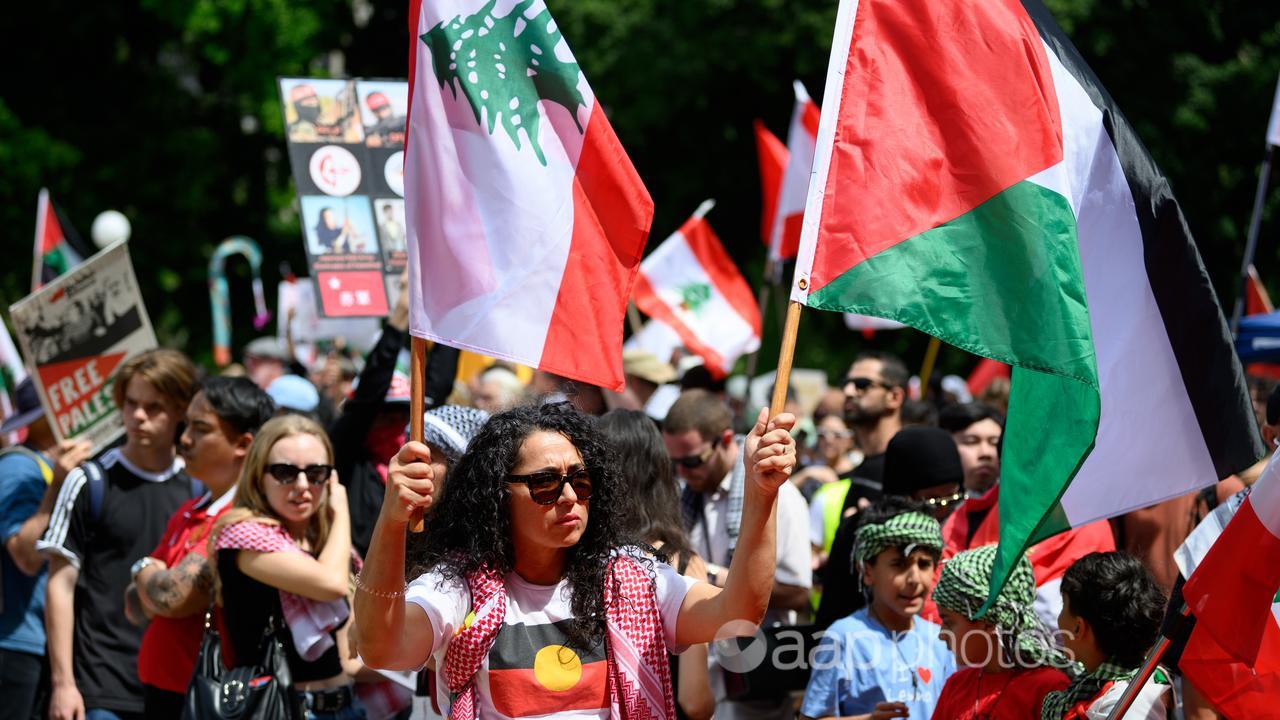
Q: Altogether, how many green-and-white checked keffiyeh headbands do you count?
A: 2